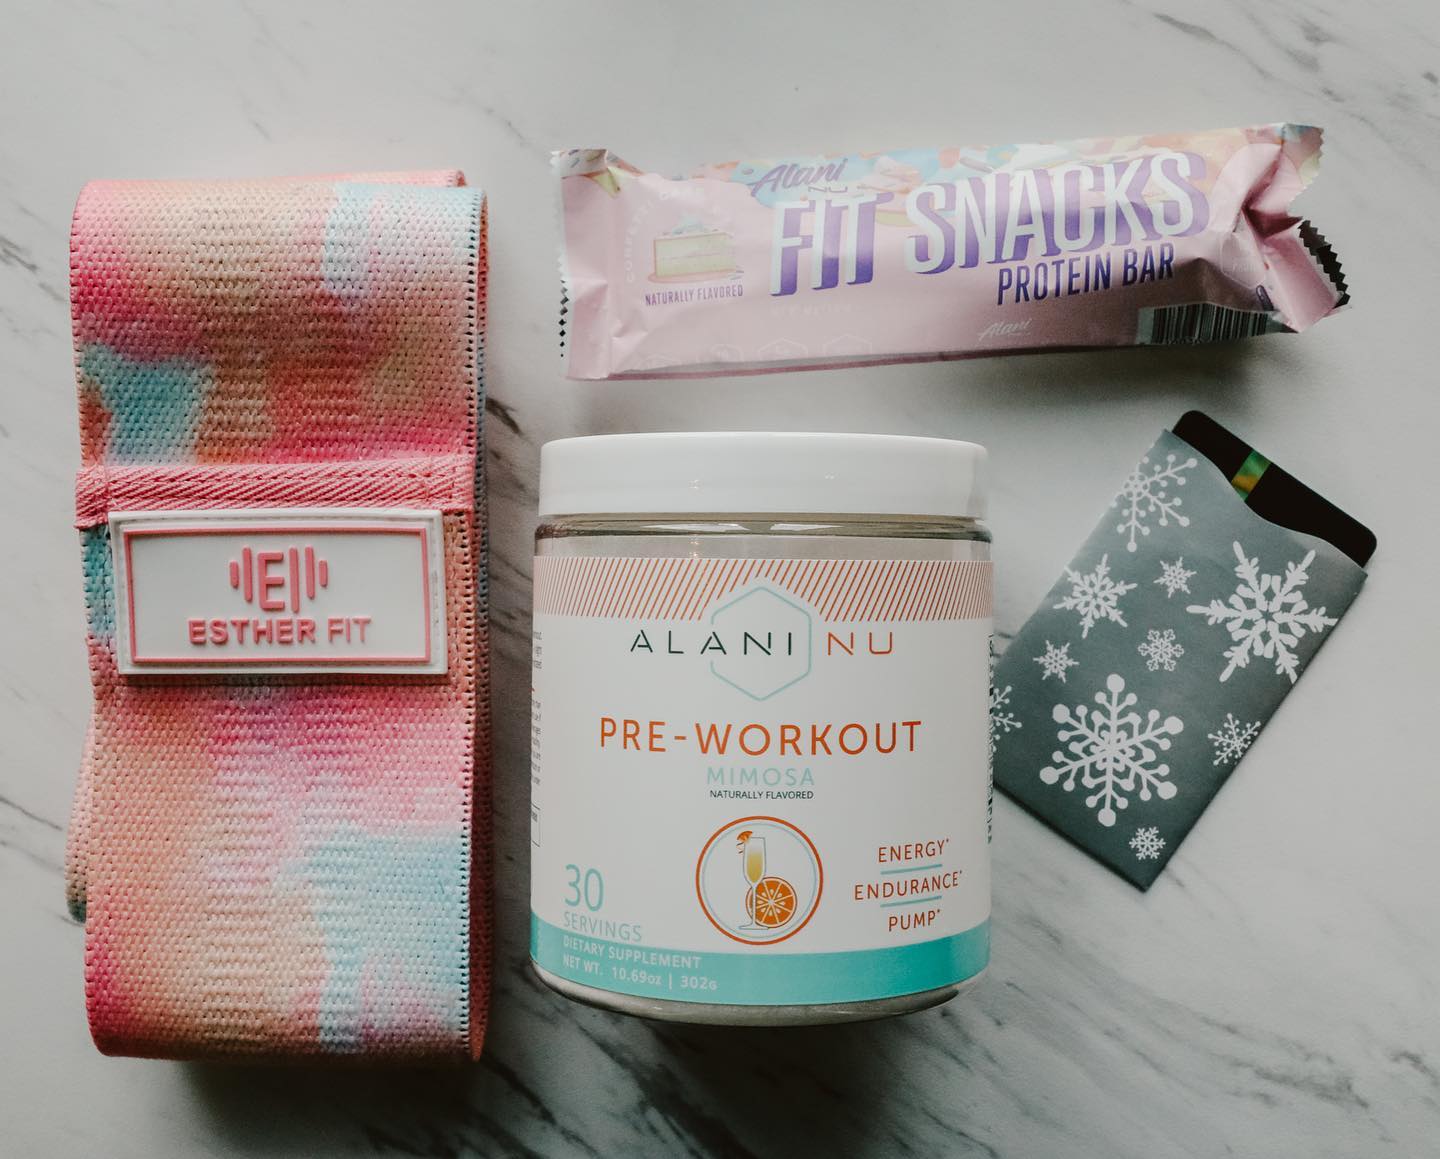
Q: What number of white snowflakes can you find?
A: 10